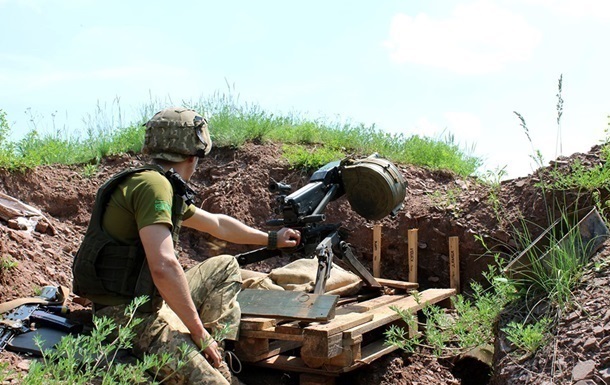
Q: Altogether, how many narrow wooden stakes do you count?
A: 3